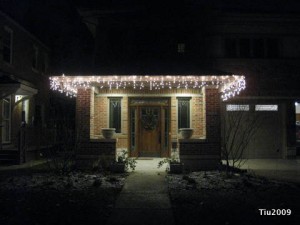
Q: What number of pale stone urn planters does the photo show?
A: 2